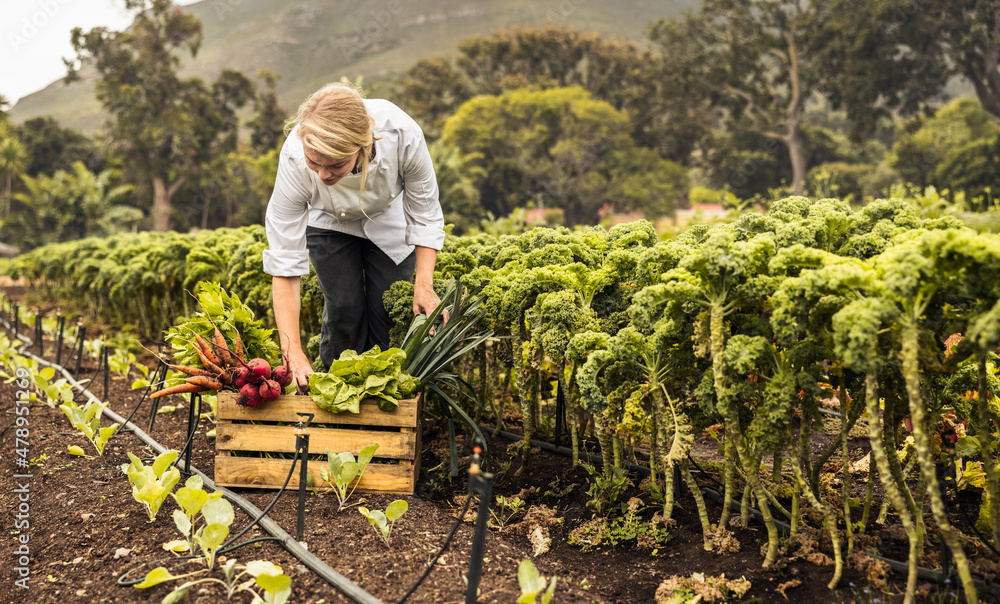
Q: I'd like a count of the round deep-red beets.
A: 5